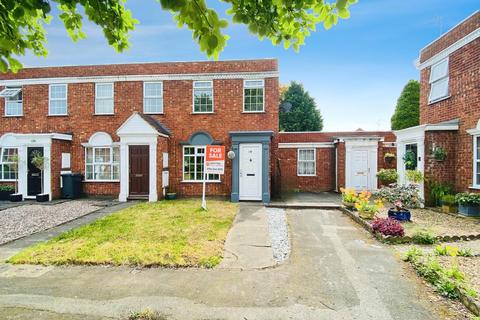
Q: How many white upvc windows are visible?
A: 12